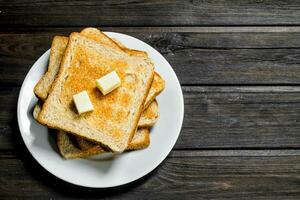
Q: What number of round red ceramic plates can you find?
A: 0